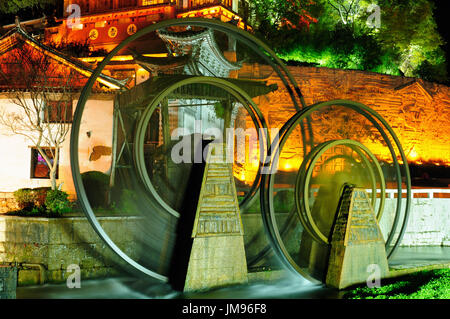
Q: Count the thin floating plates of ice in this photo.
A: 0